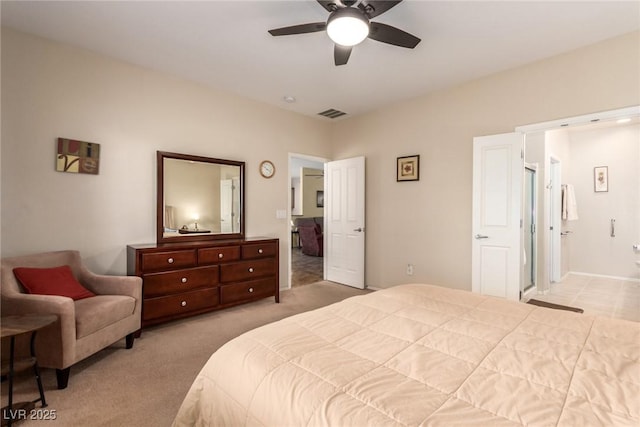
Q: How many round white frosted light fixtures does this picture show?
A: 1